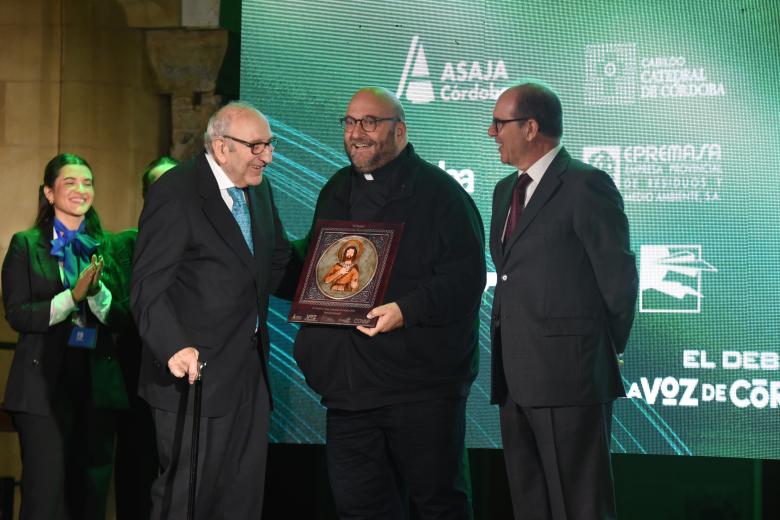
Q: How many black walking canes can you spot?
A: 1